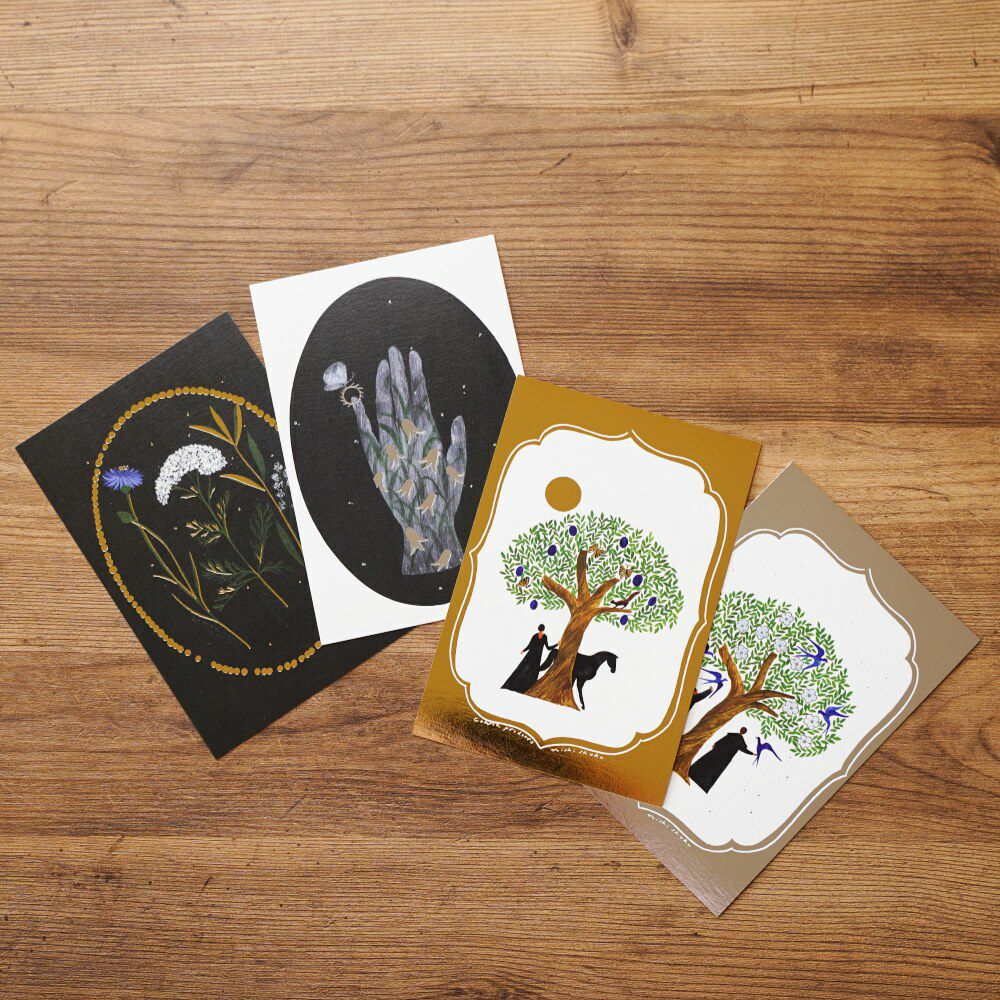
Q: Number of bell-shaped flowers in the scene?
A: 9